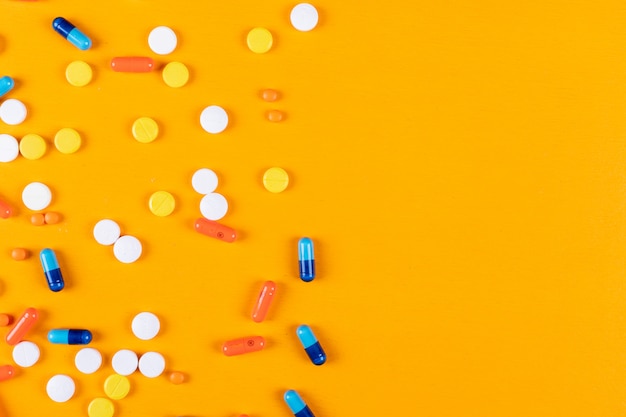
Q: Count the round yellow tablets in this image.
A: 10